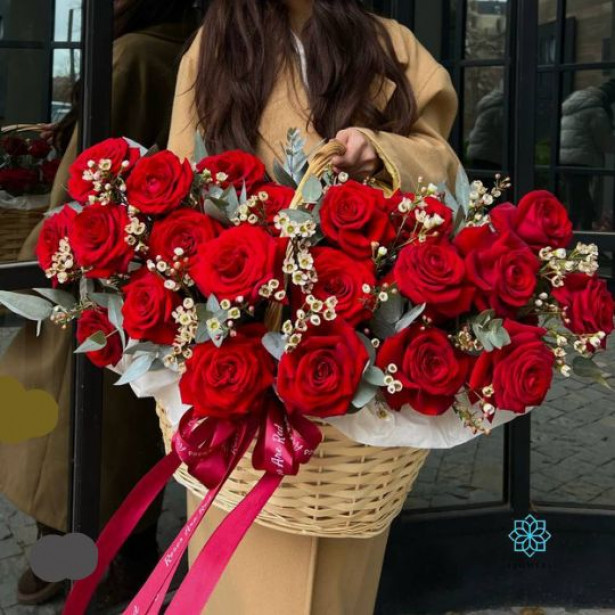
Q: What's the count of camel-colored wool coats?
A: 1